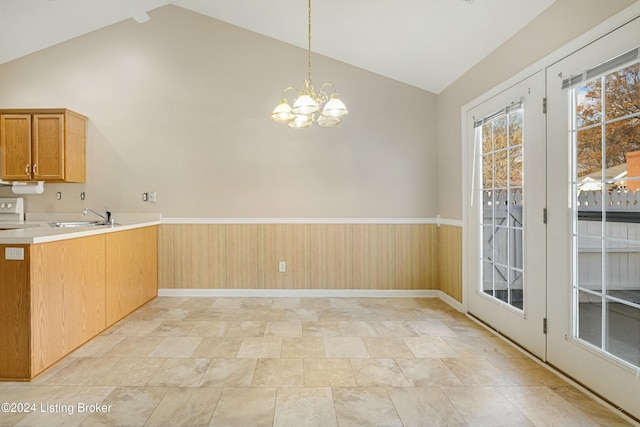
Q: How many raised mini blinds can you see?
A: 2